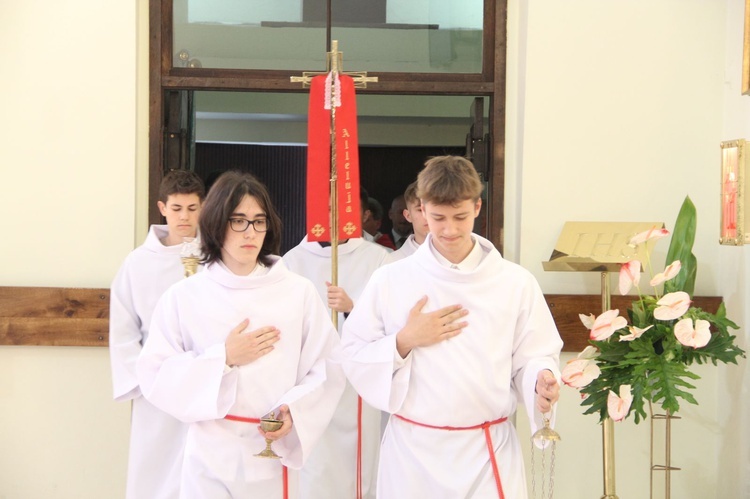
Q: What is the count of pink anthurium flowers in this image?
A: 11